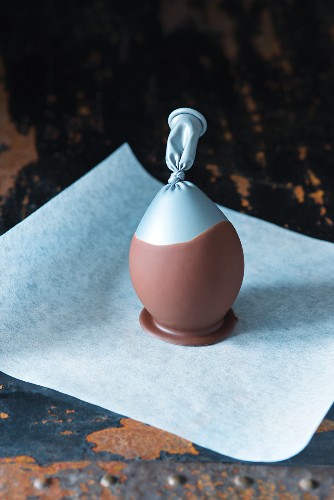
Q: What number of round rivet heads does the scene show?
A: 5